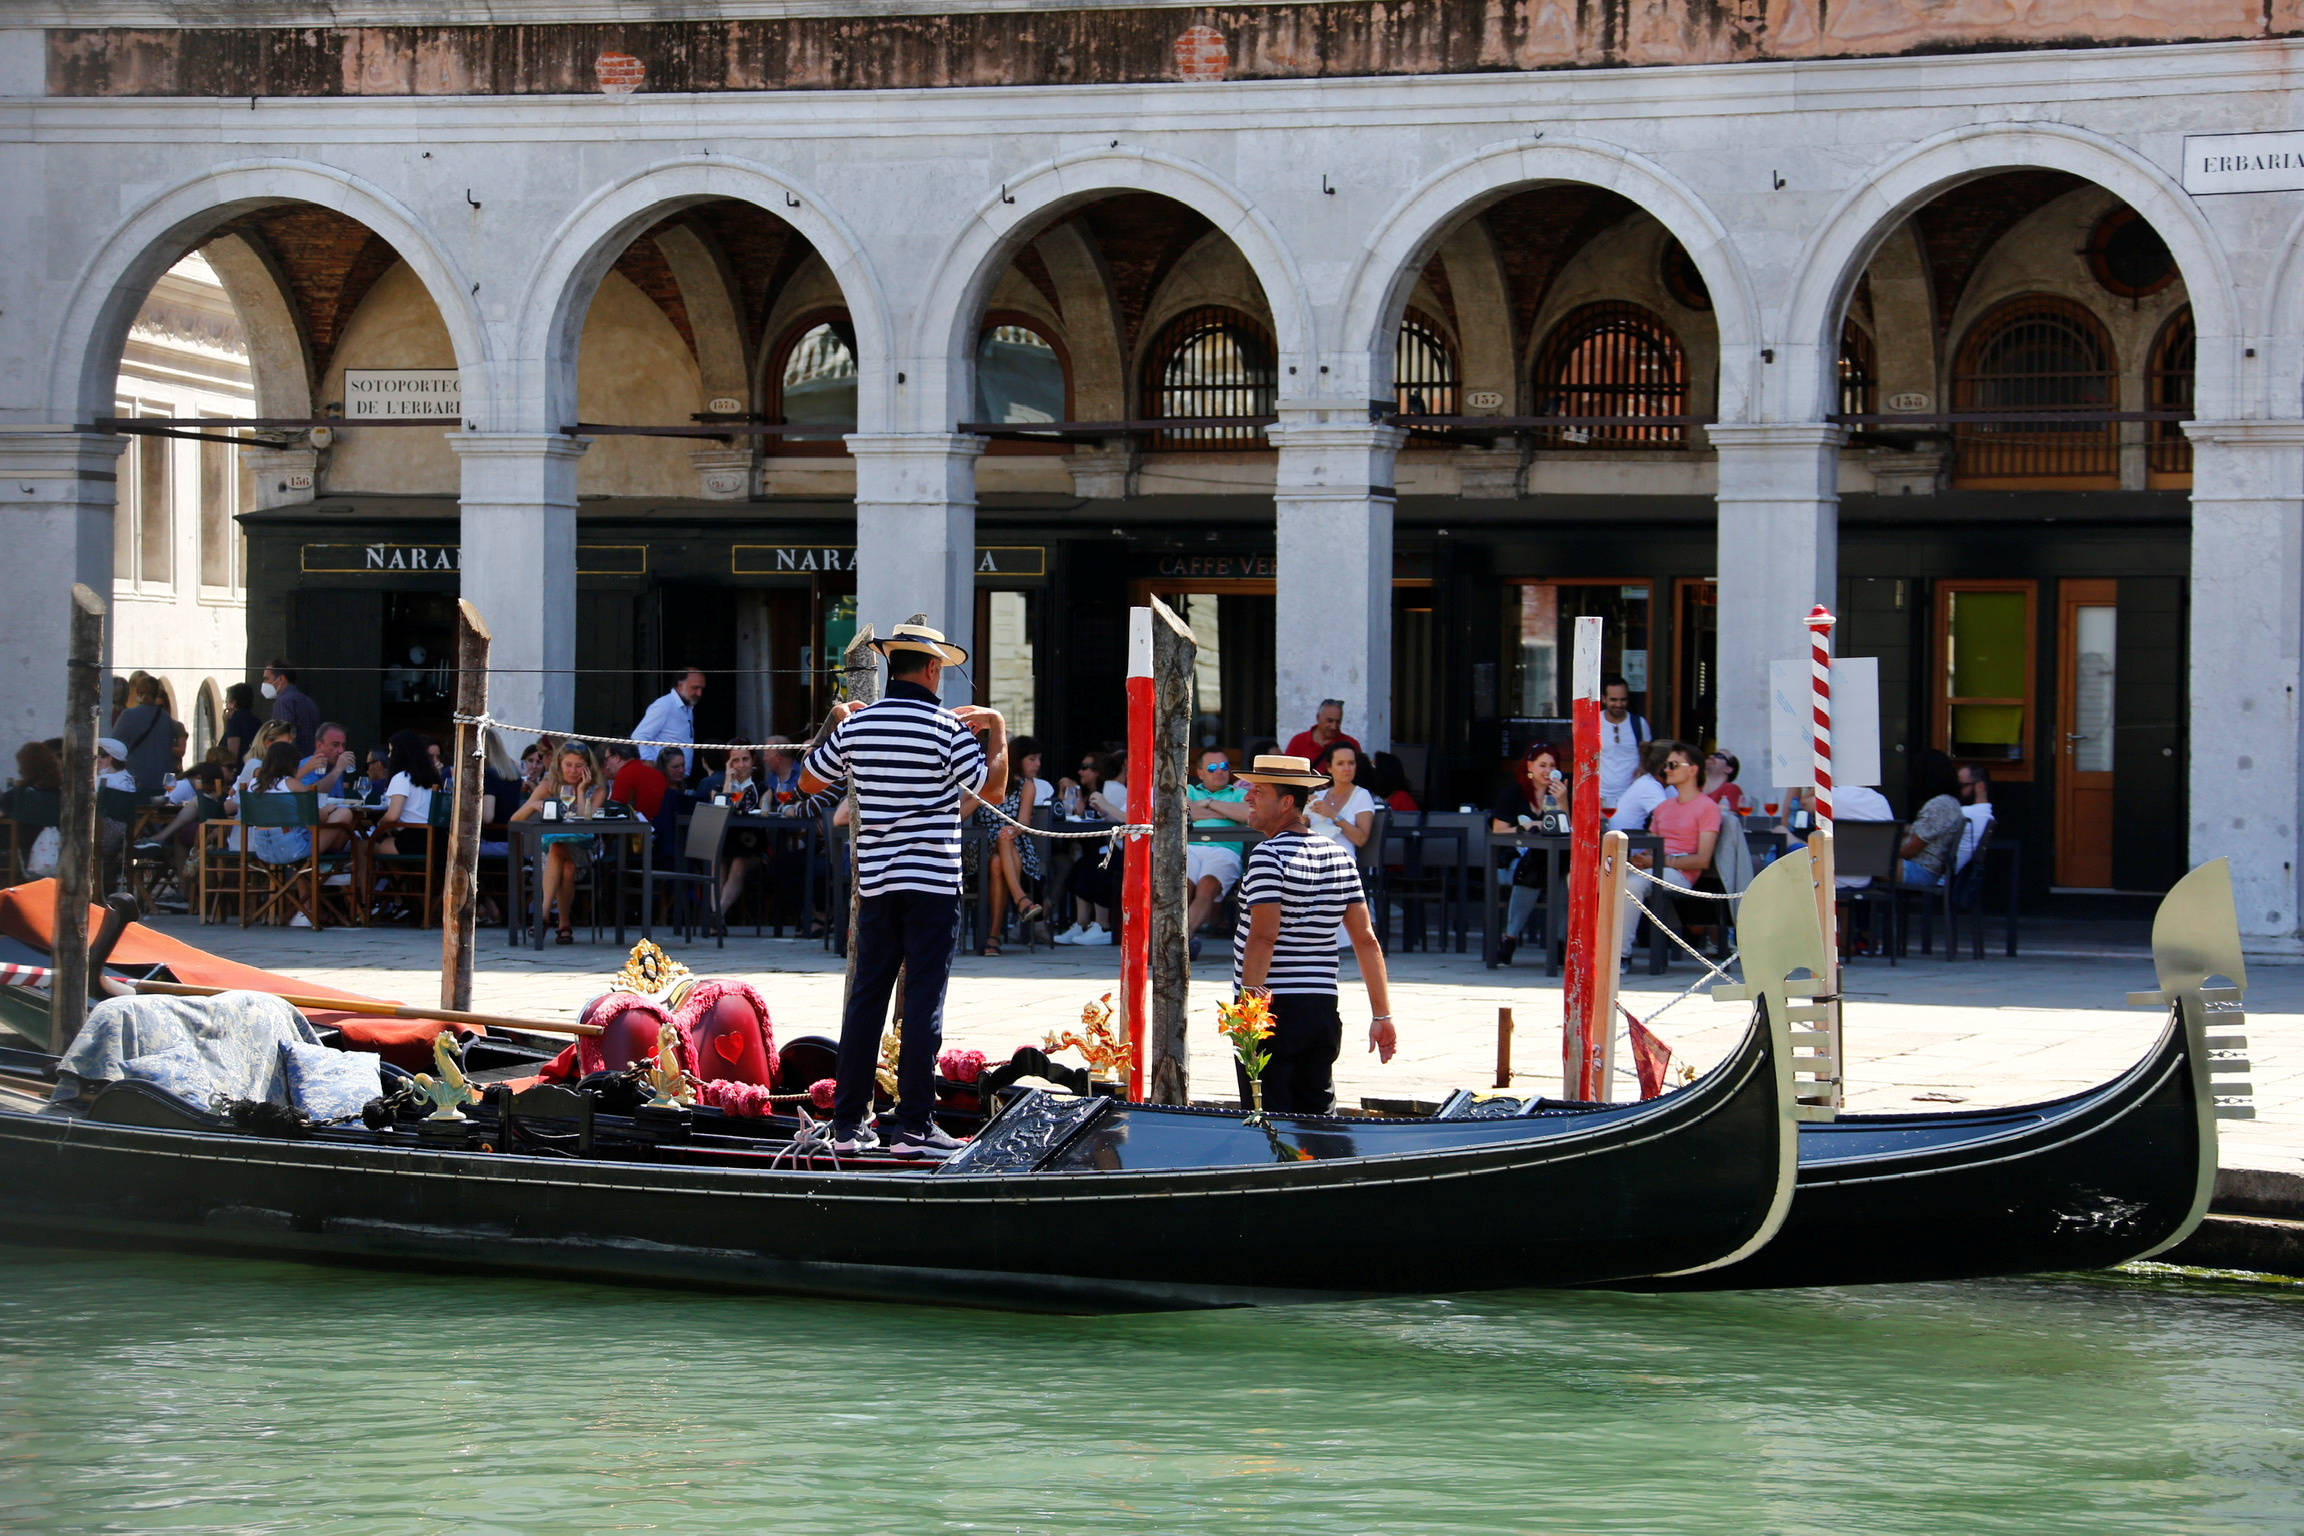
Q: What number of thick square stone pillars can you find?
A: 6